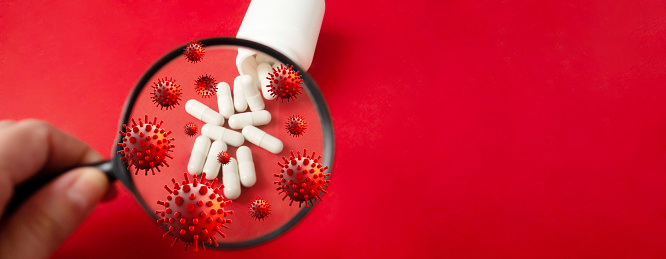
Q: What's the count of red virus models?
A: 11